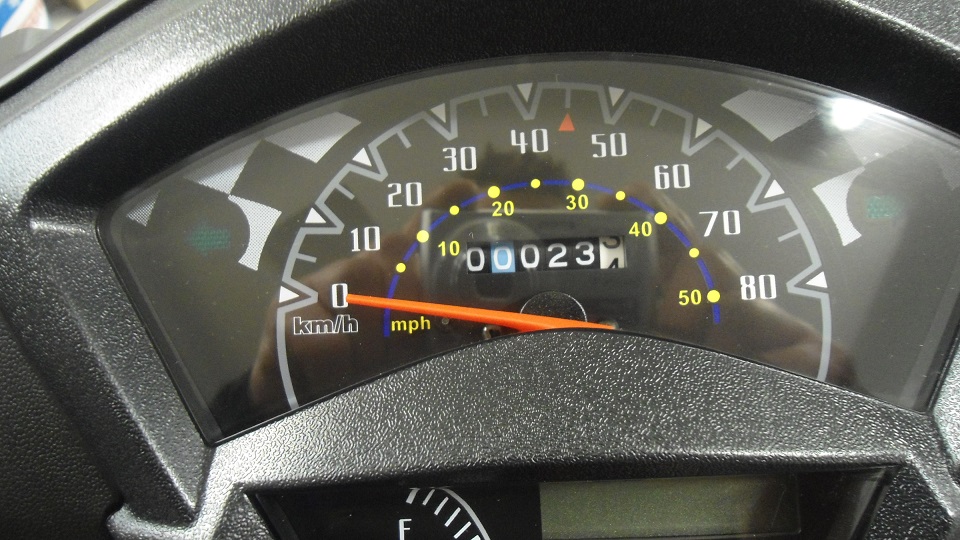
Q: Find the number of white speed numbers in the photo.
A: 9